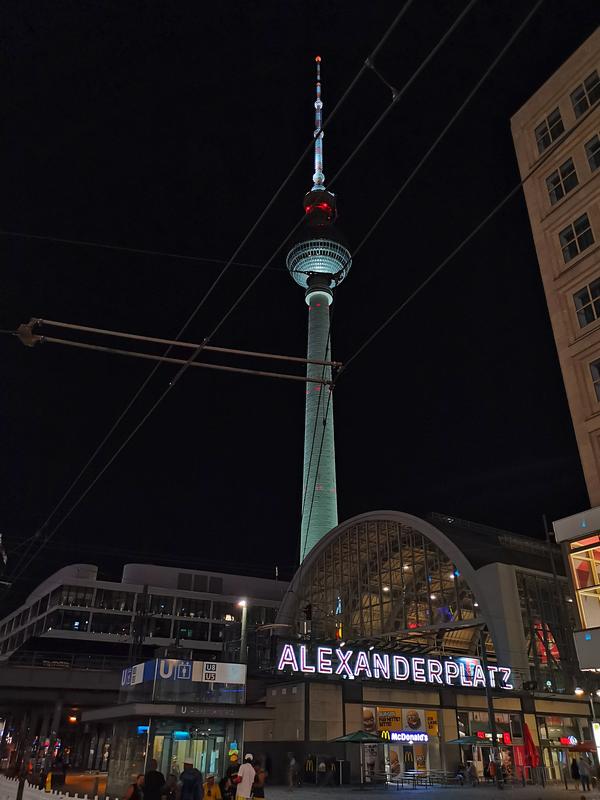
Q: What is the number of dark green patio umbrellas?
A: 2